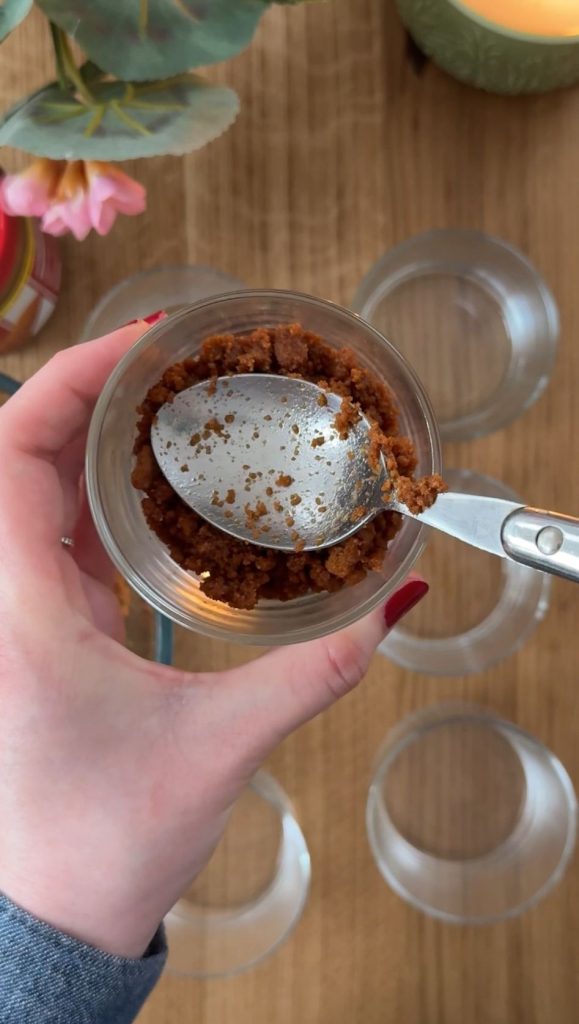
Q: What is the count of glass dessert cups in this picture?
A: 6